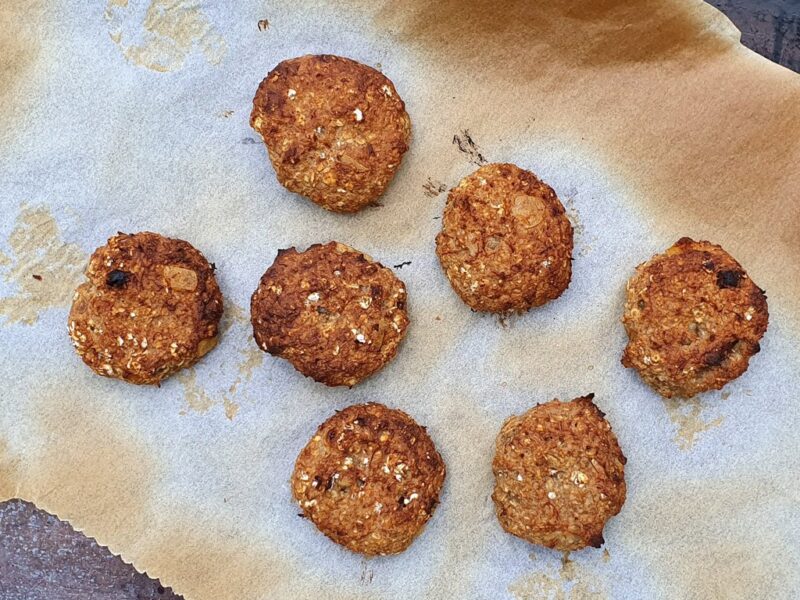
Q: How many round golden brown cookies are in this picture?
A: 7